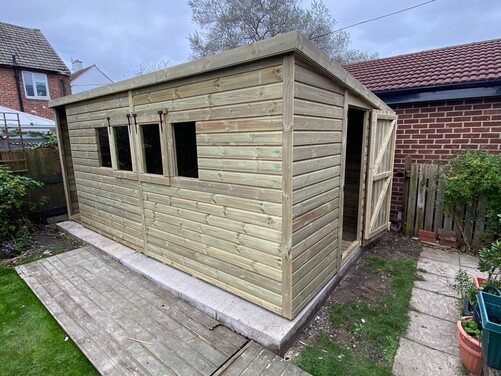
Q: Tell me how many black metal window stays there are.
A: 4